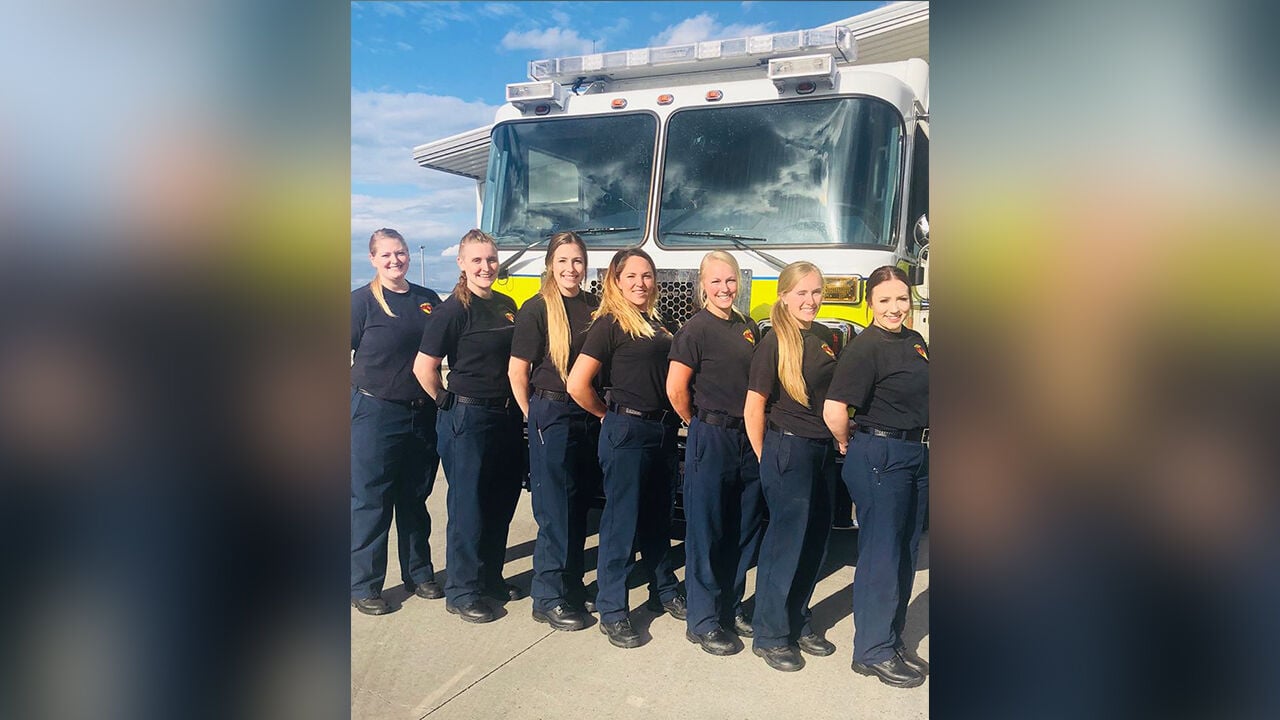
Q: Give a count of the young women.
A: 7